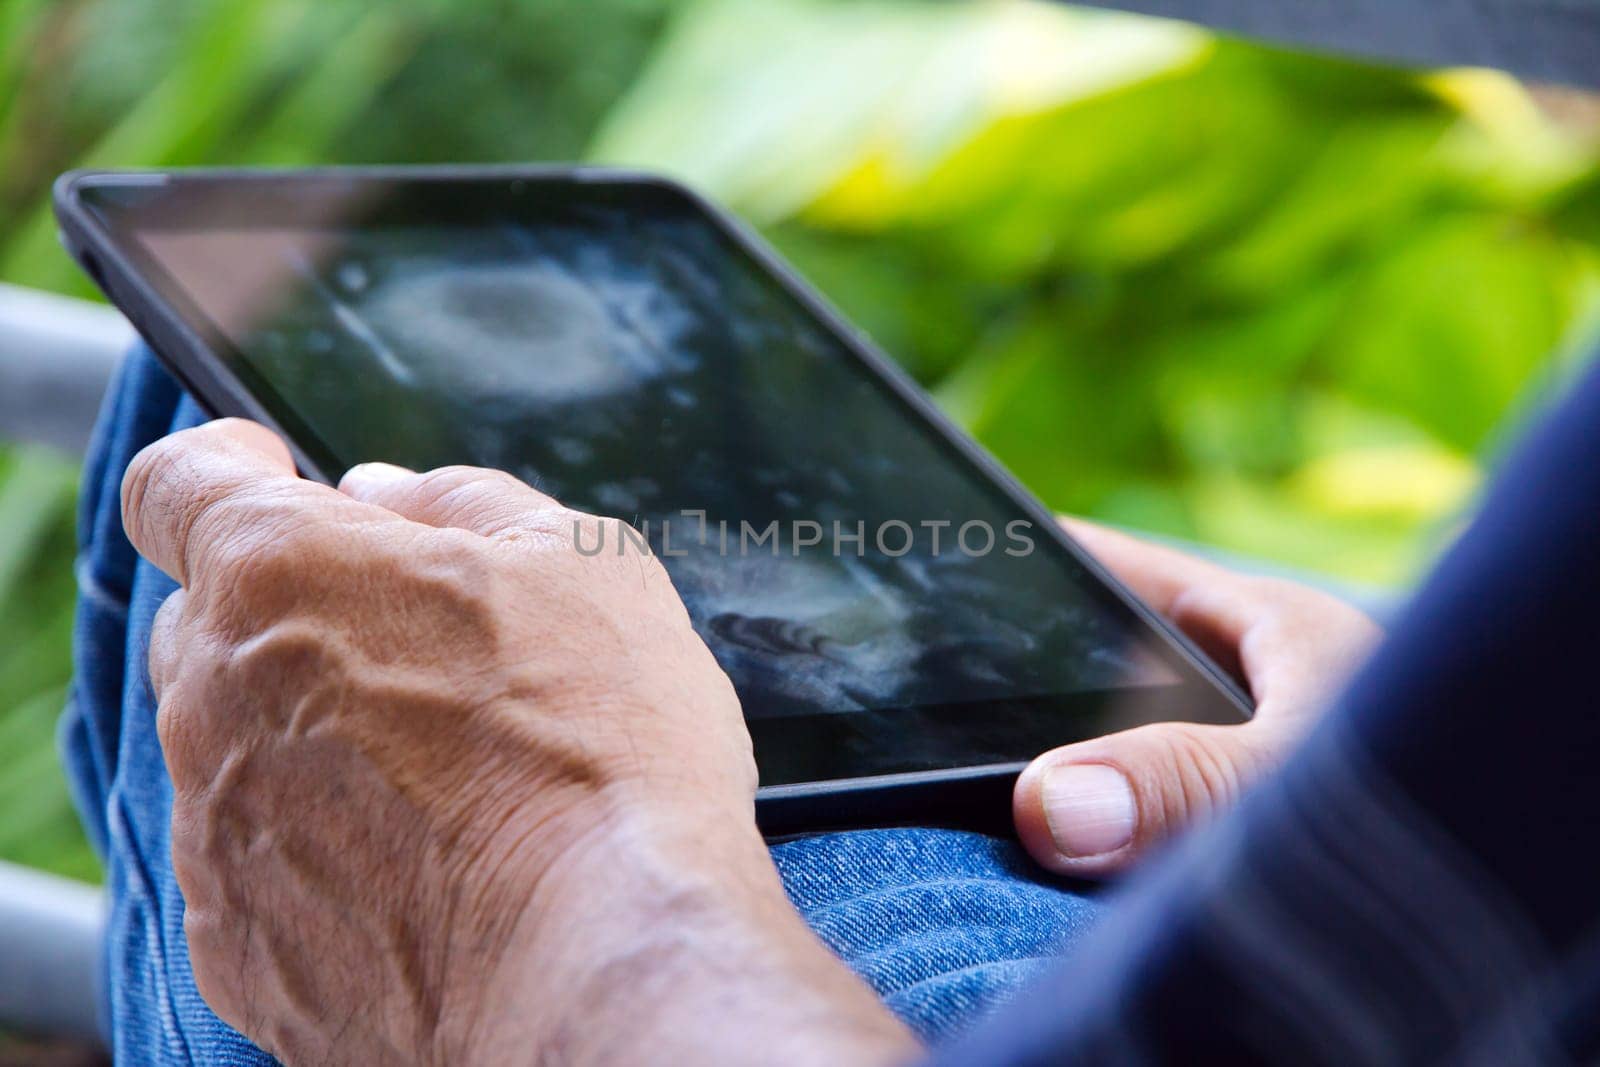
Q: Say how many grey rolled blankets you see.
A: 0